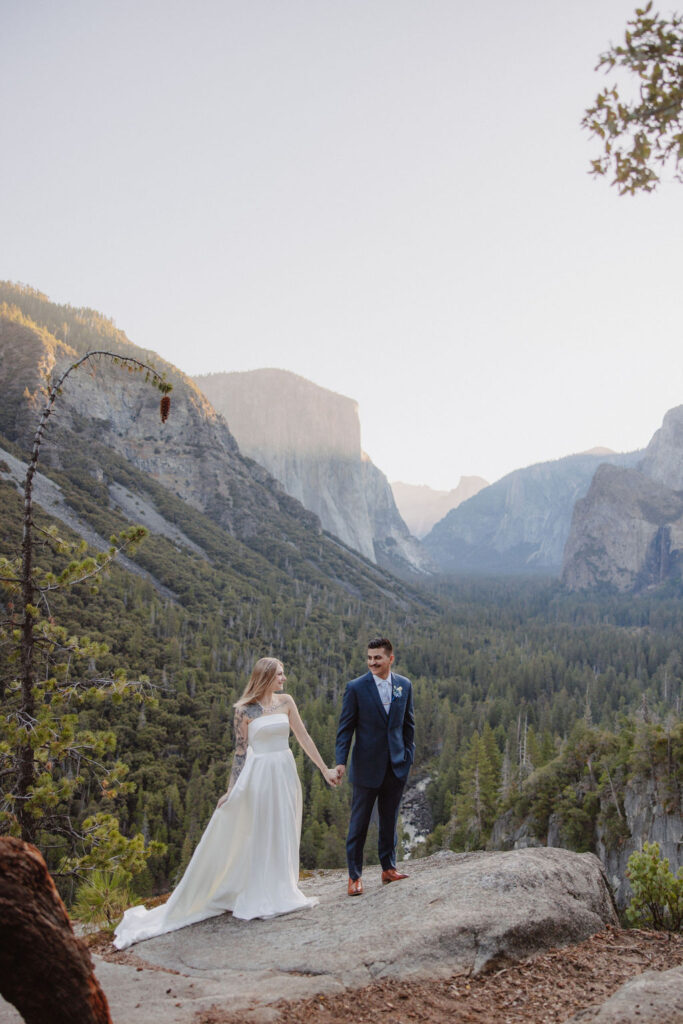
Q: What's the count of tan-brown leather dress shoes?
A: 2